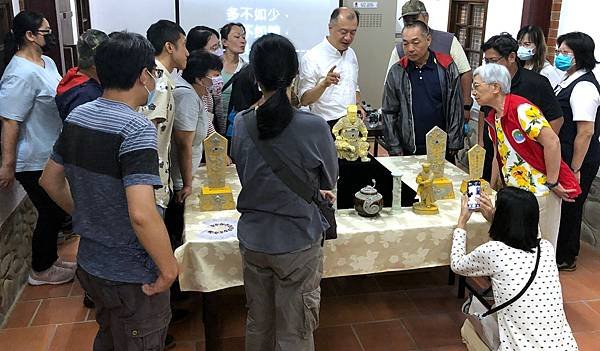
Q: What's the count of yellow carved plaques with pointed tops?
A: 3